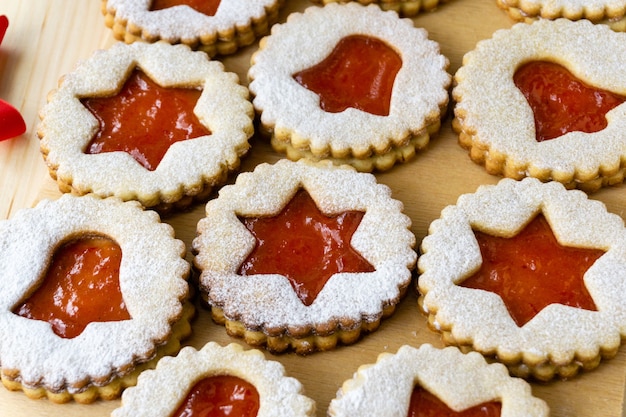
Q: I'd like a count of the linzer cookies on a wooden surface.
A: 11